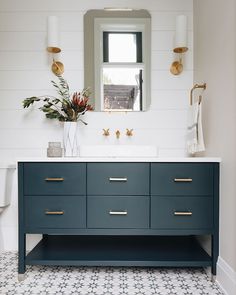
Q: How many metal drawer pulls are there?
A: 6